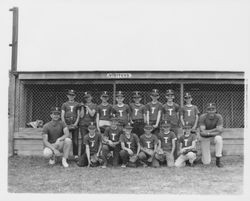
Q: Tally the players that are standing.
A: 8